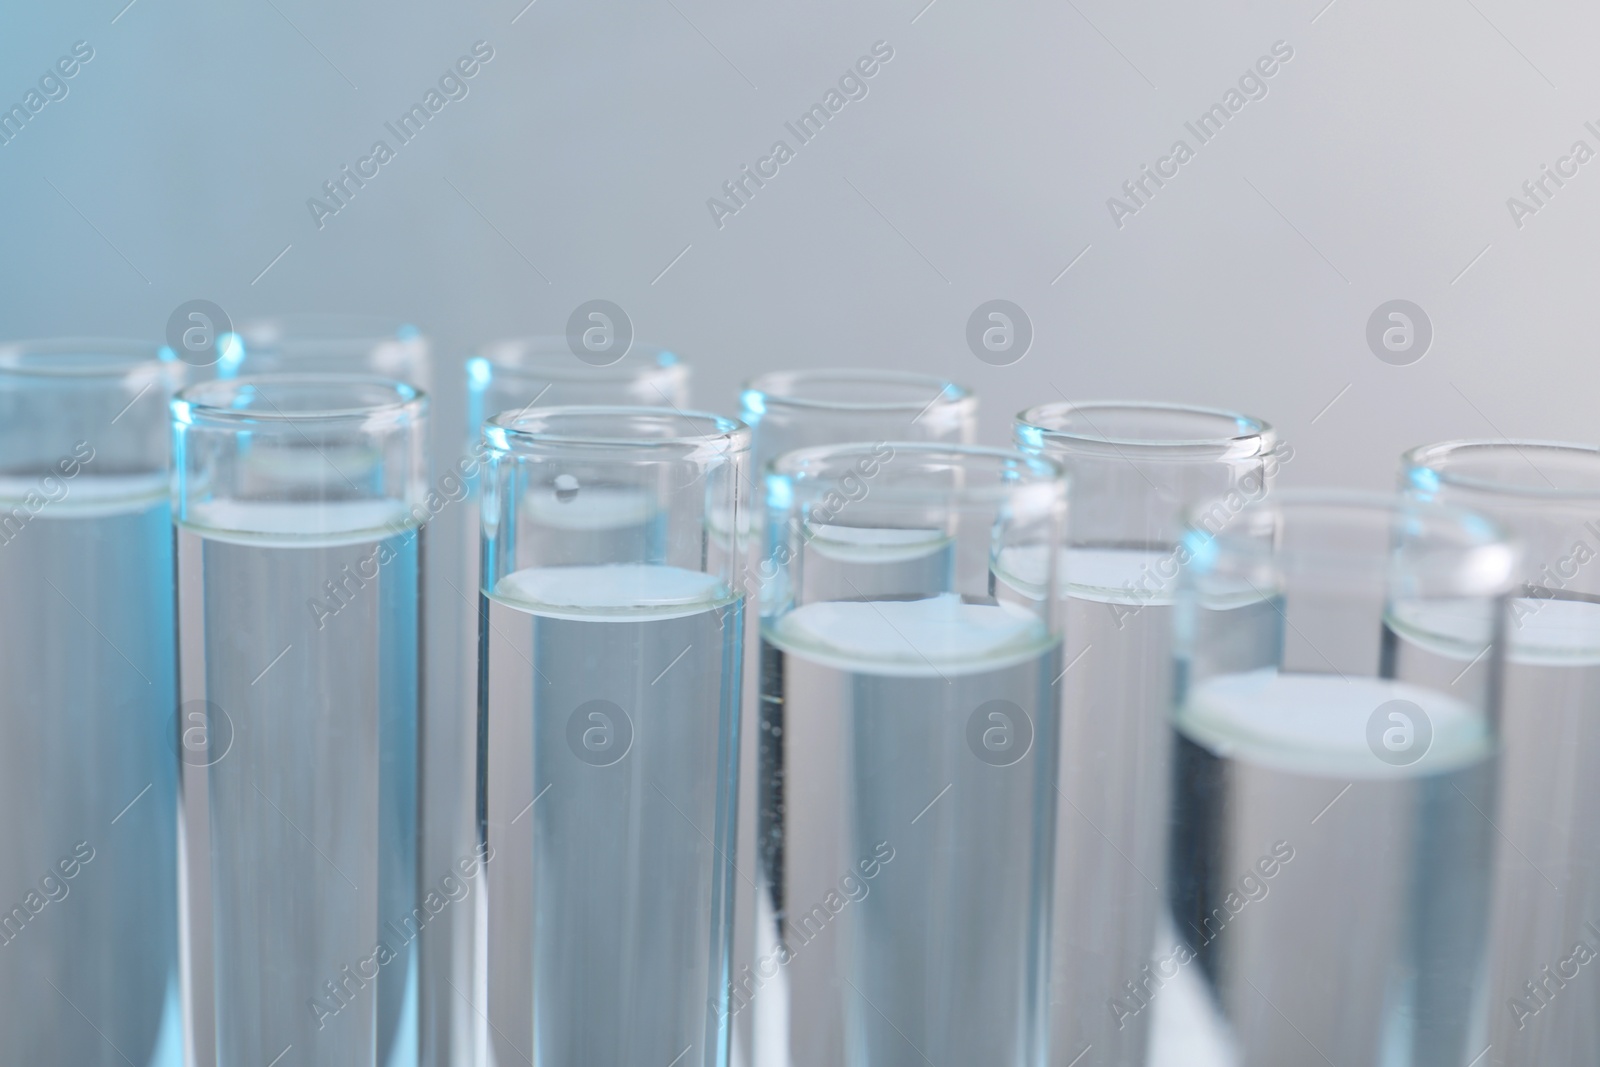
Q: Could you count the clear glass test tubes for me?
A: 10